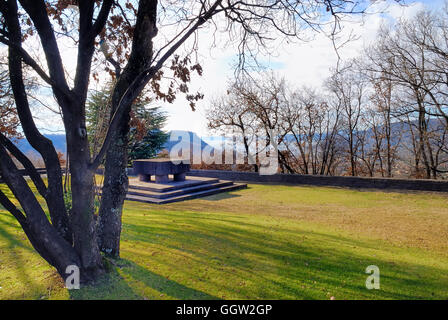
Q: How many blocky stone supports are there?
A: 3